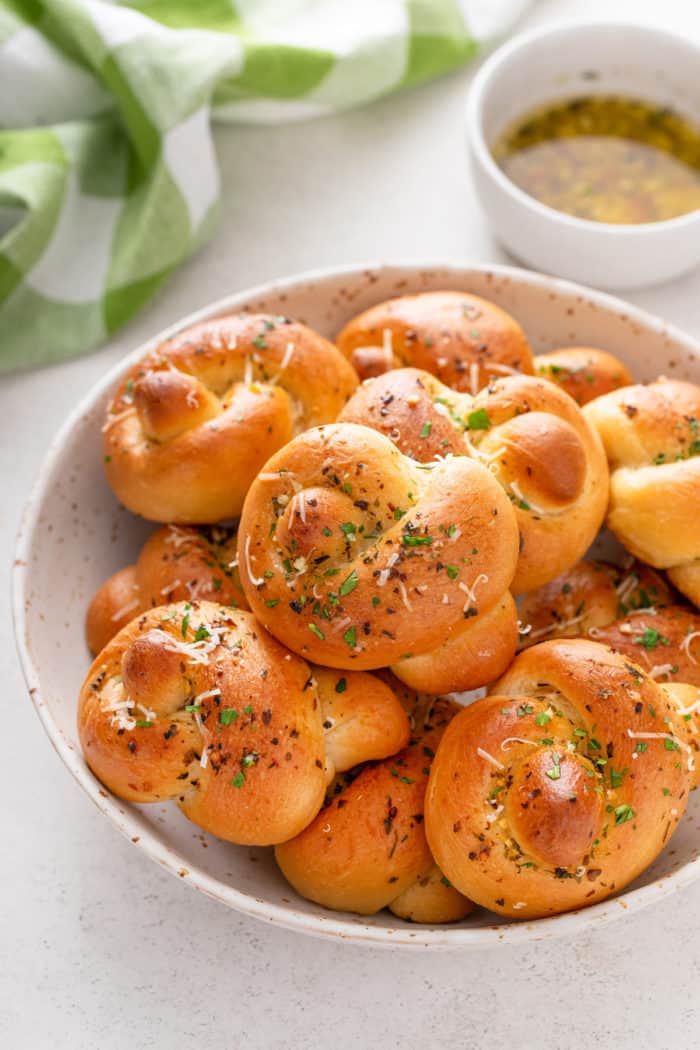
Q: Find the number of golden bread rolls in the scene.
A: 11